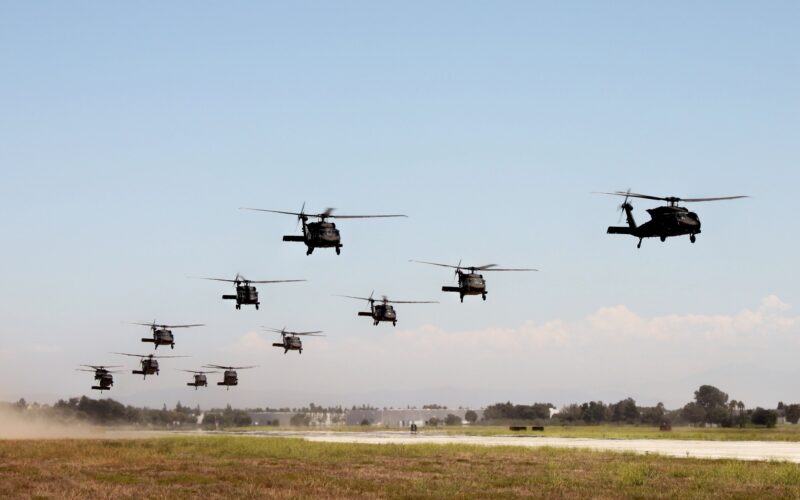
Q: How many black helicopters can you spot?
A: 12